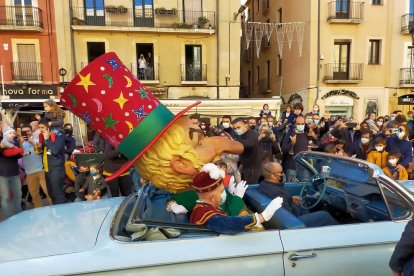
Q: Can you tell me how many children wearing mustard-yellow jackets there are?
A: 2